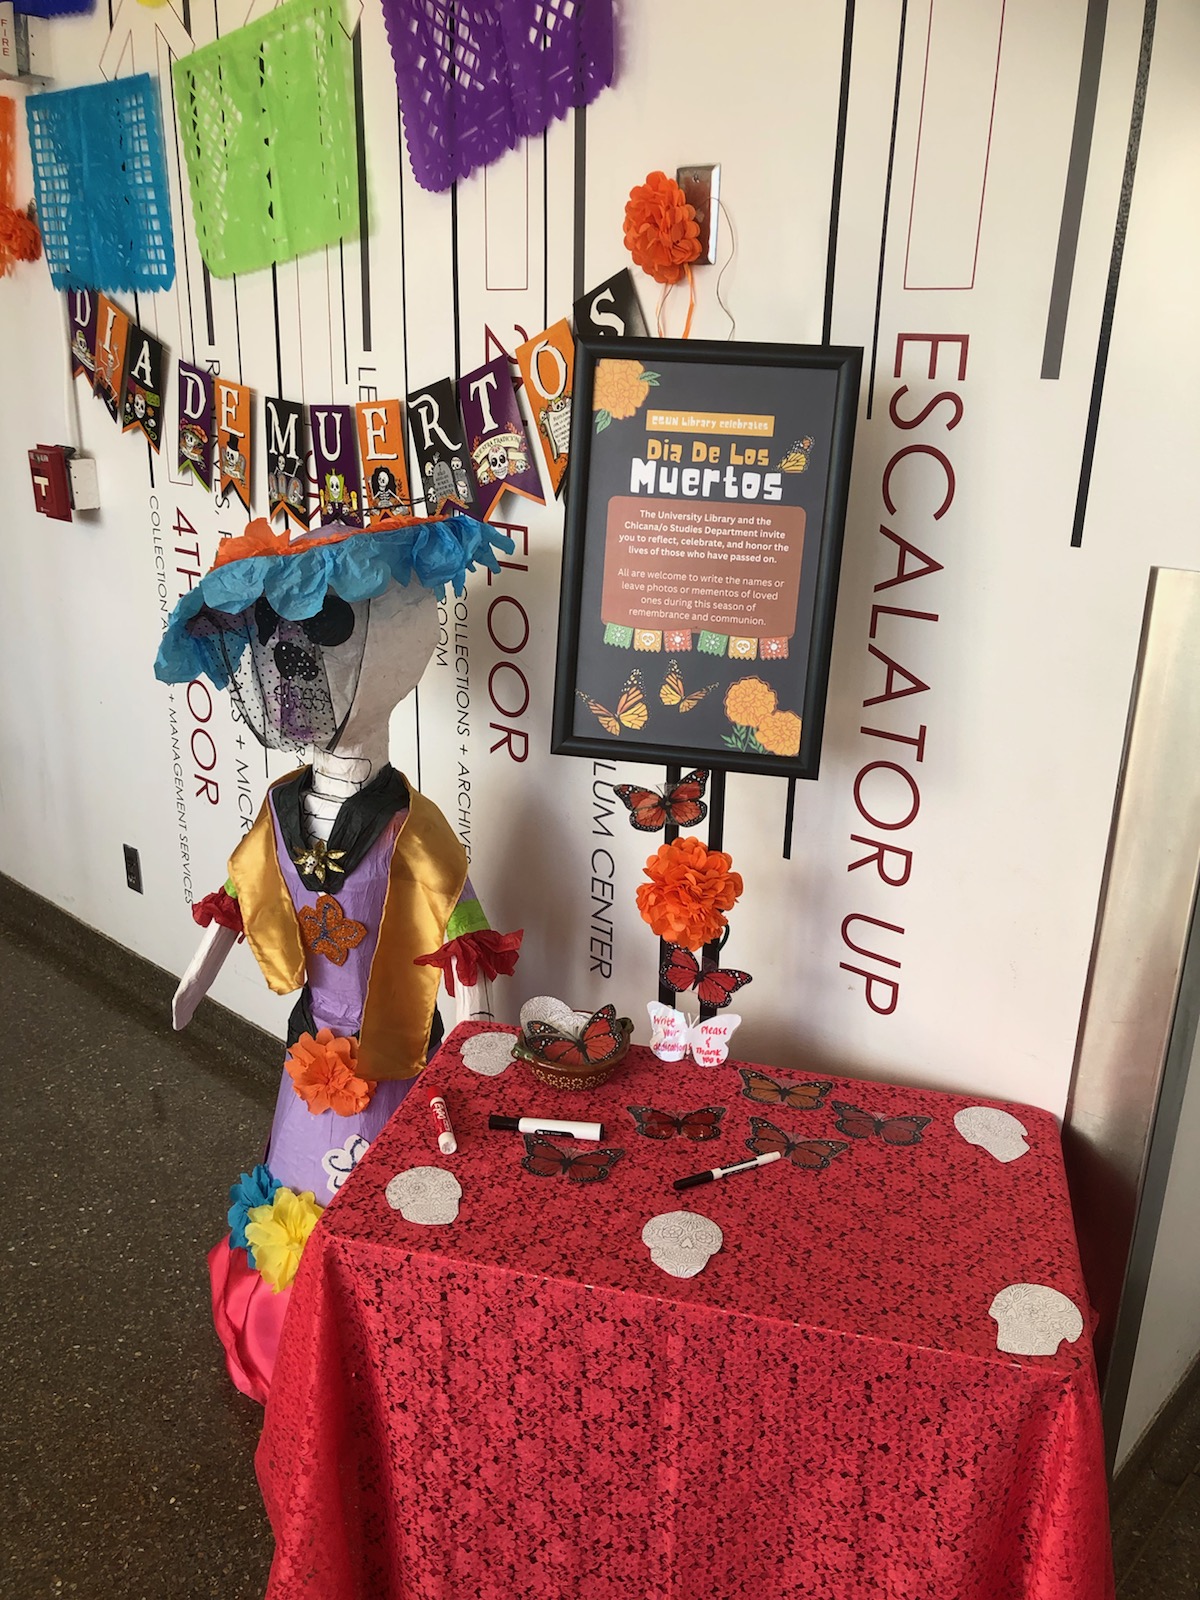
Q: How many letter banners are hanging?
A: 12